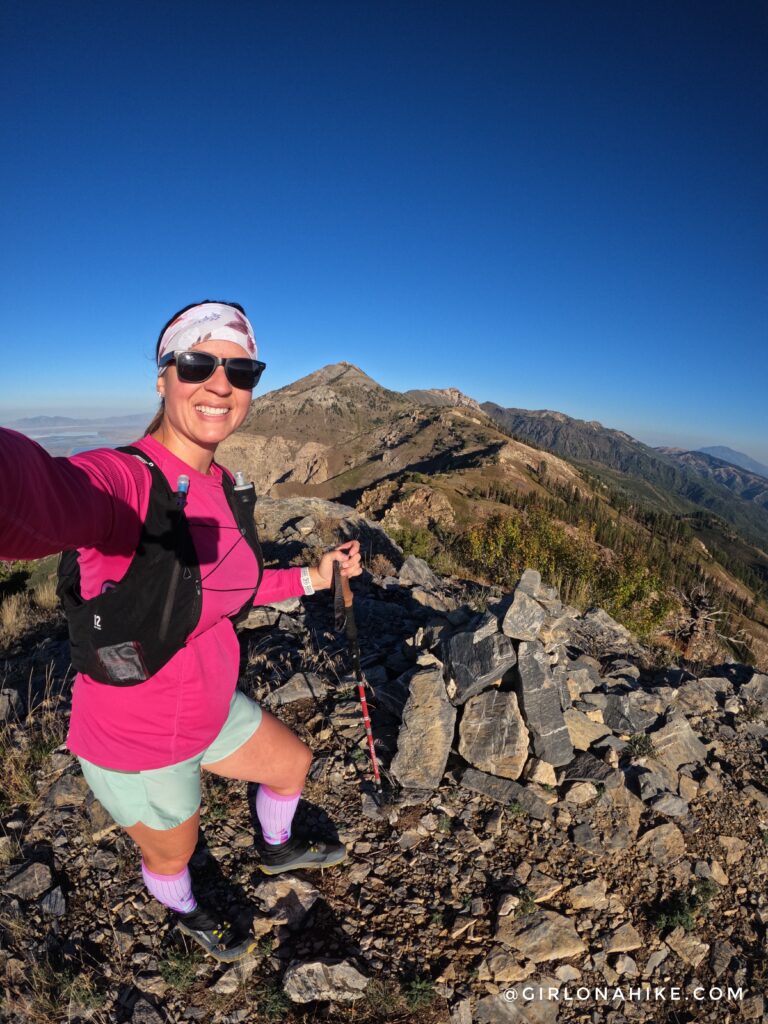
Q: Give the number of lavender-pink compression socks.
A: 2